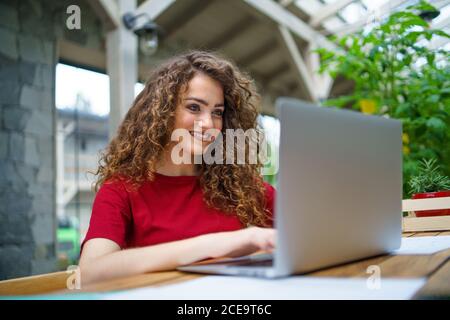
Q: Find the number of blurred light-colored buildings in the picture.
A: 1